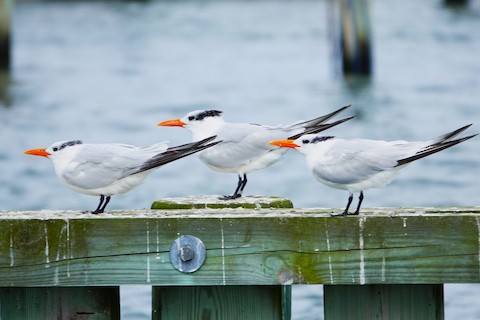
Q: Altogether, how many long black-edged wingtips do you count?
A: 6